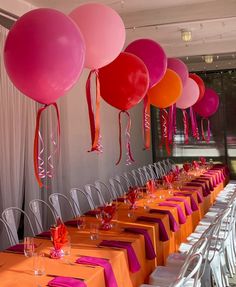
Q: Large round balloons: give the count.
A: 9